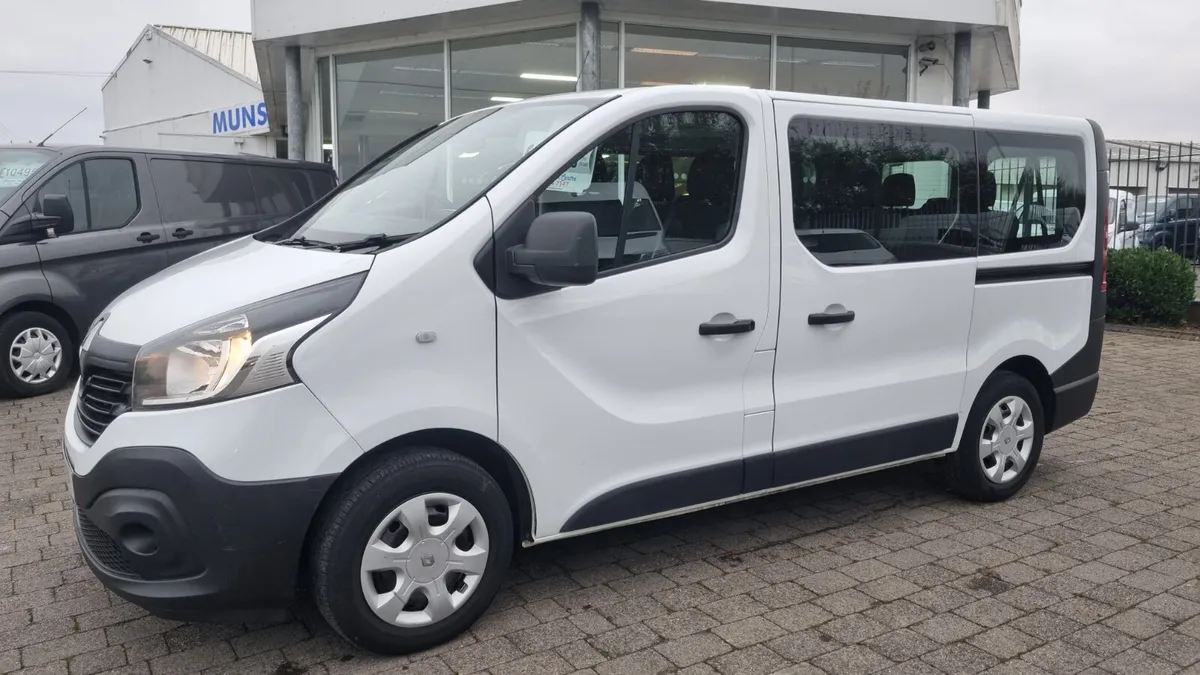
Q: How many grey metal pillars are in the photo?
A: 4